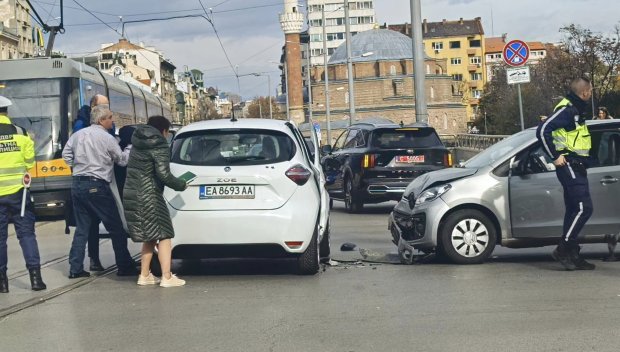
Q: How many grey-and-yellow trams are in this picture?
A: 1